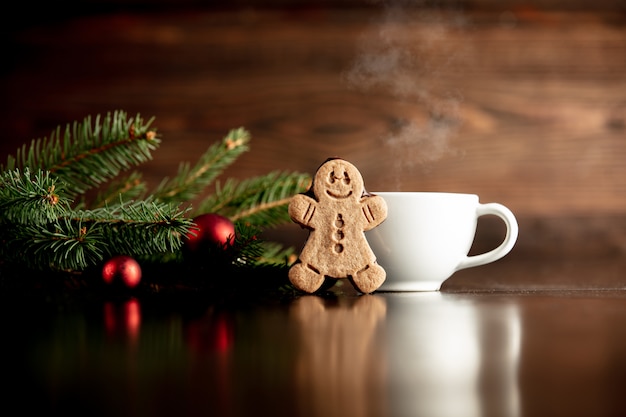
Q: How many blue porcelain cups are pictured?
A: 0